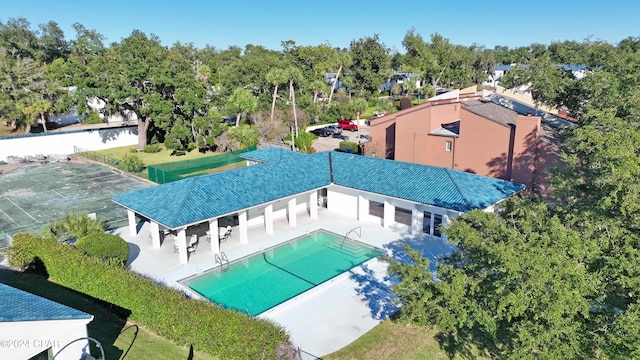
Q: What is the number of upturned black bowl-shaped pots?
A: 0